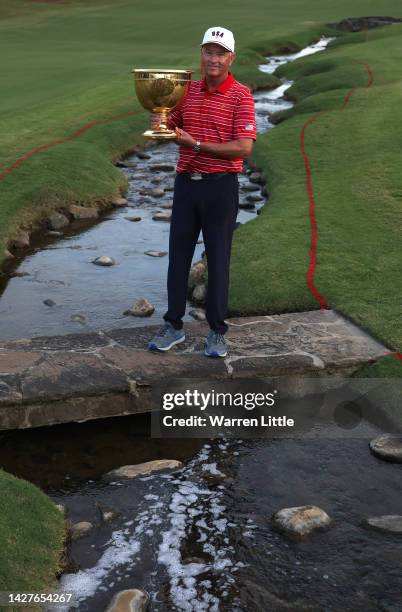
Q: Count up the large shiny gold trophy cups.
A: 1